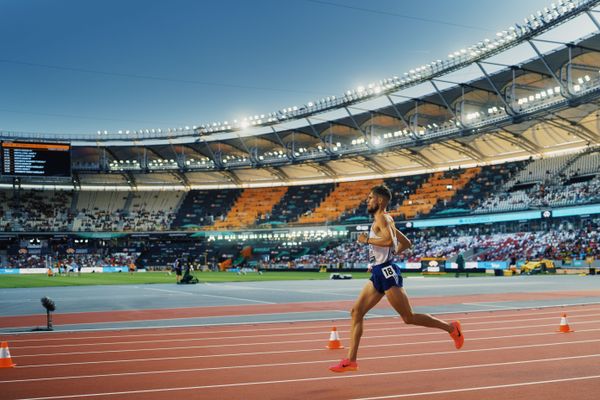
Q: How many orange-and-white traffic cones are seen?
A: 3